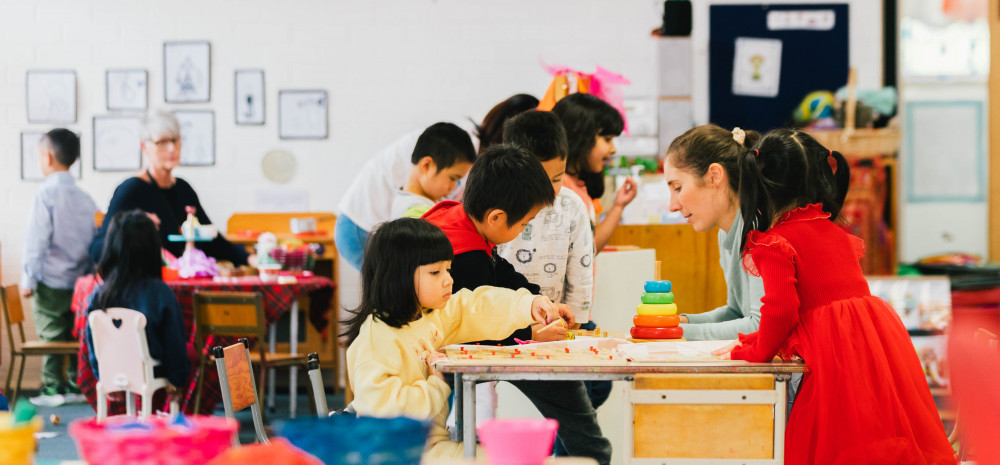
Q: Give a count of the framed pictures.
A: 8